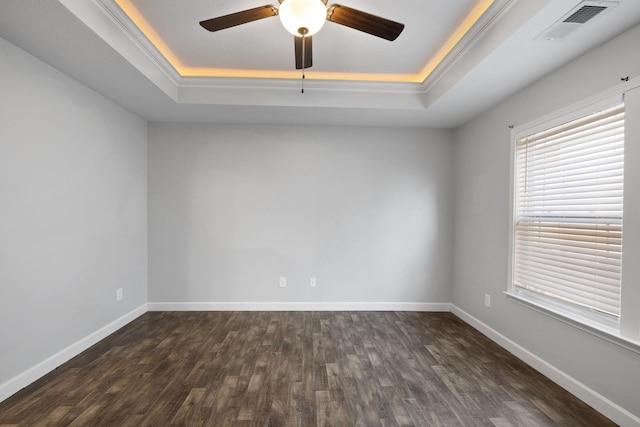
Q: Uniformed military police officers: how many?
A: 0